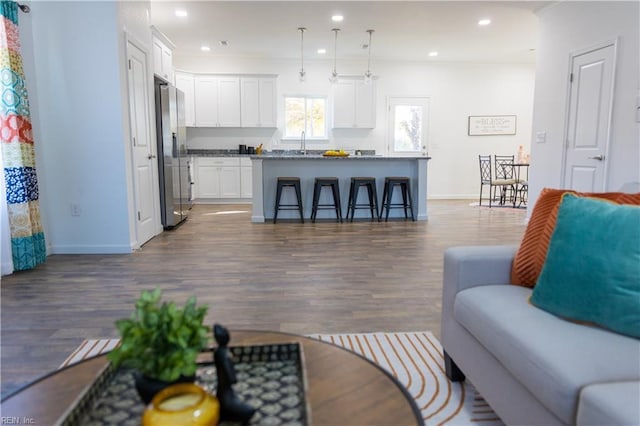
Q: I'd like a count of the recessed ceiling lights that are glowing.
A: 6